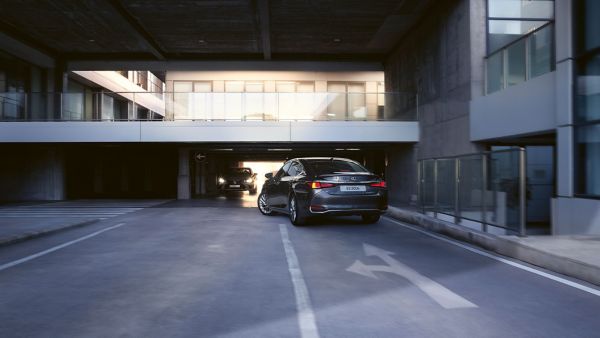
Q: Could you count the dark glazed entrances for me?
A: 1